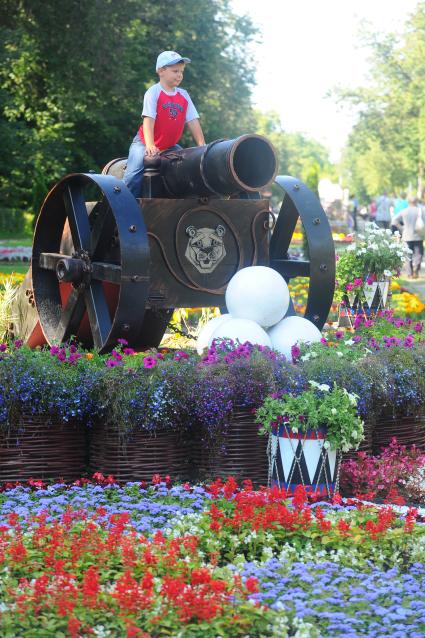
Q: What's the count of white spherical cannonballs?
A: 4